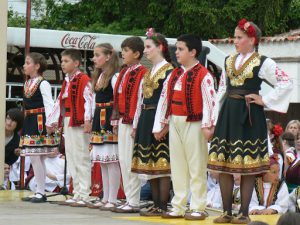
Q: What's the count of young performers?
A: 7